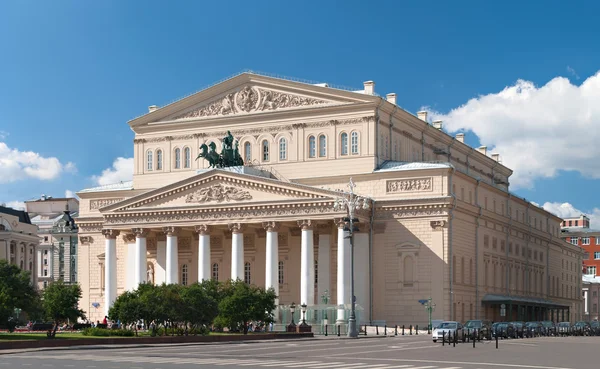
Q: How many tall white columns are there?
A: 8